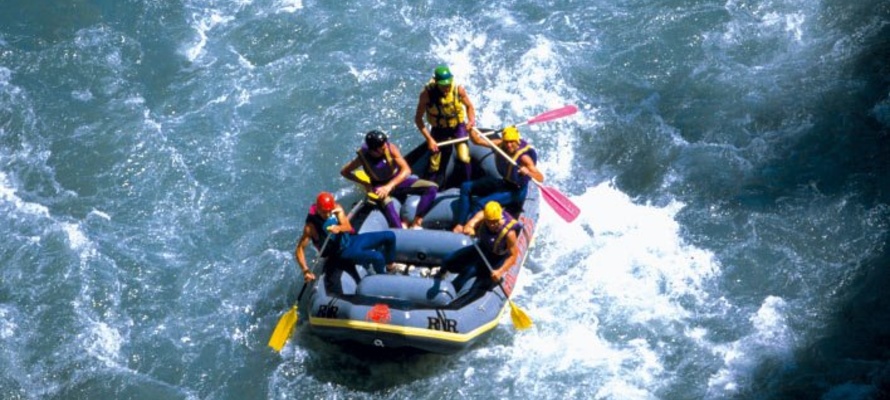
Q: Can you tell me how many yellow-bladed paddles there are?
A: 2